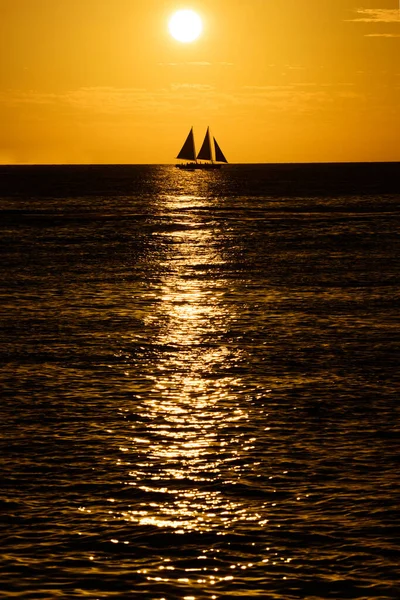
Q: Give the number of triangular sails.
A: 3